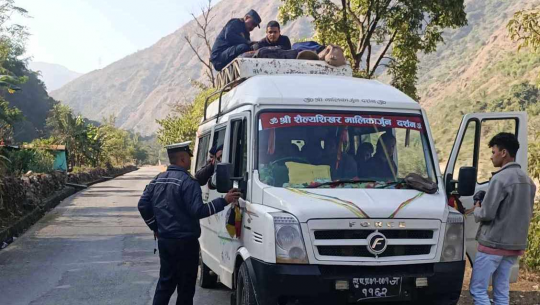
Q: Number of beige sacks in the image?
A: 1